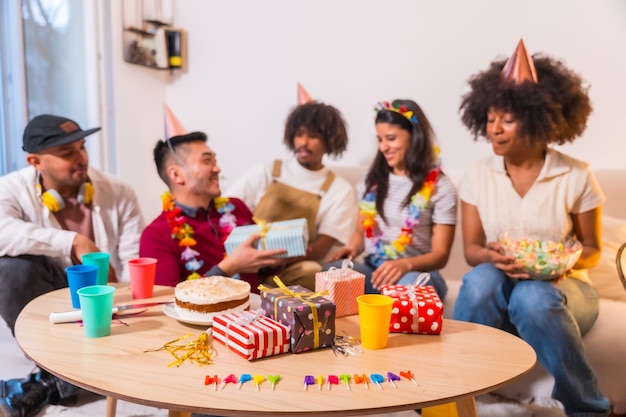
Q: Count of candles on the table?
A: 13